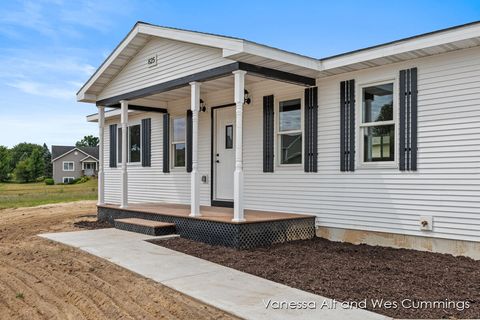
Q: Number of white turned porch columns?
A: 4